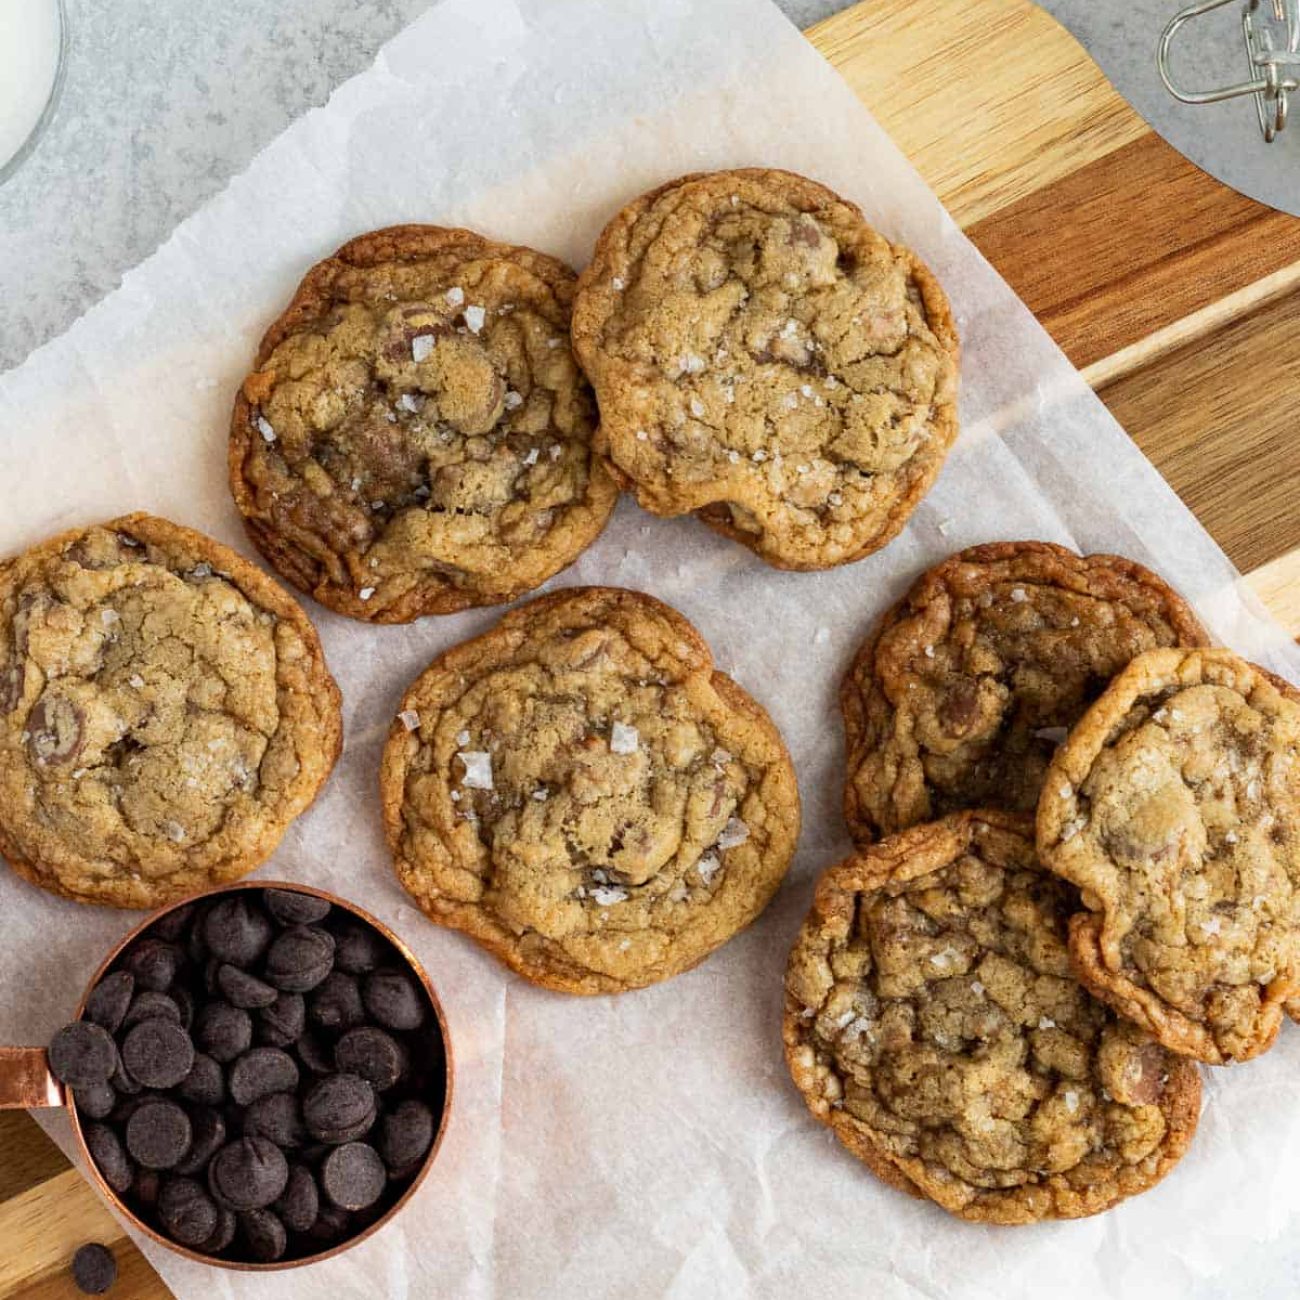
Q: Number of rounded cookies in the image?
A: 7